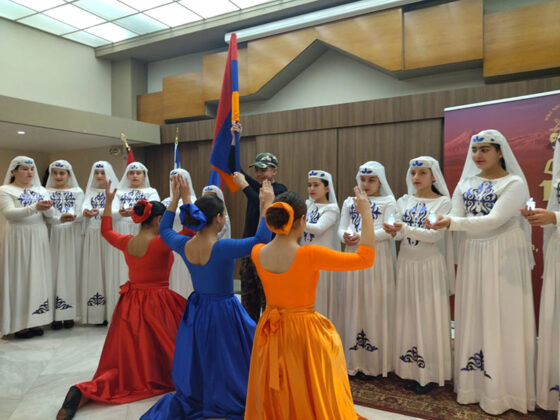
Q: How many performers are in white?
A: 11